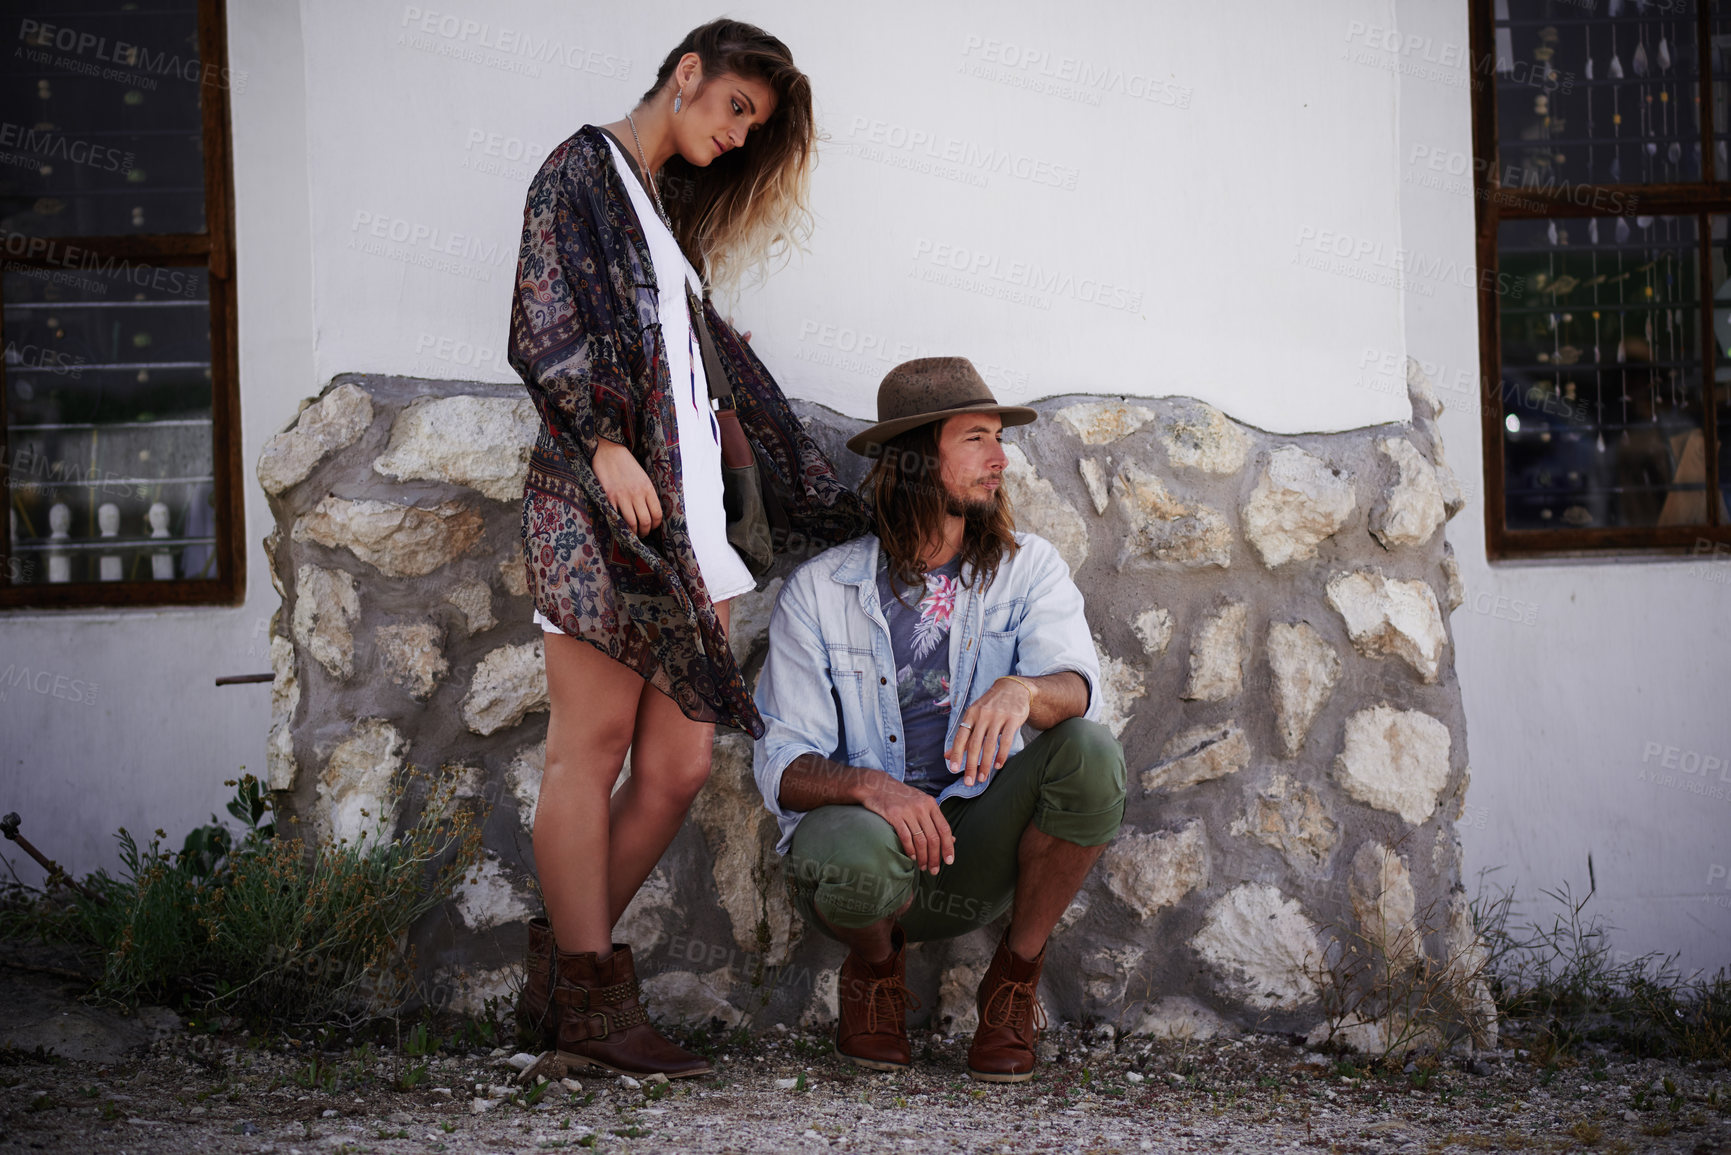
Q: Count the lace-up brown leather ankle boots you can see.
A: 2